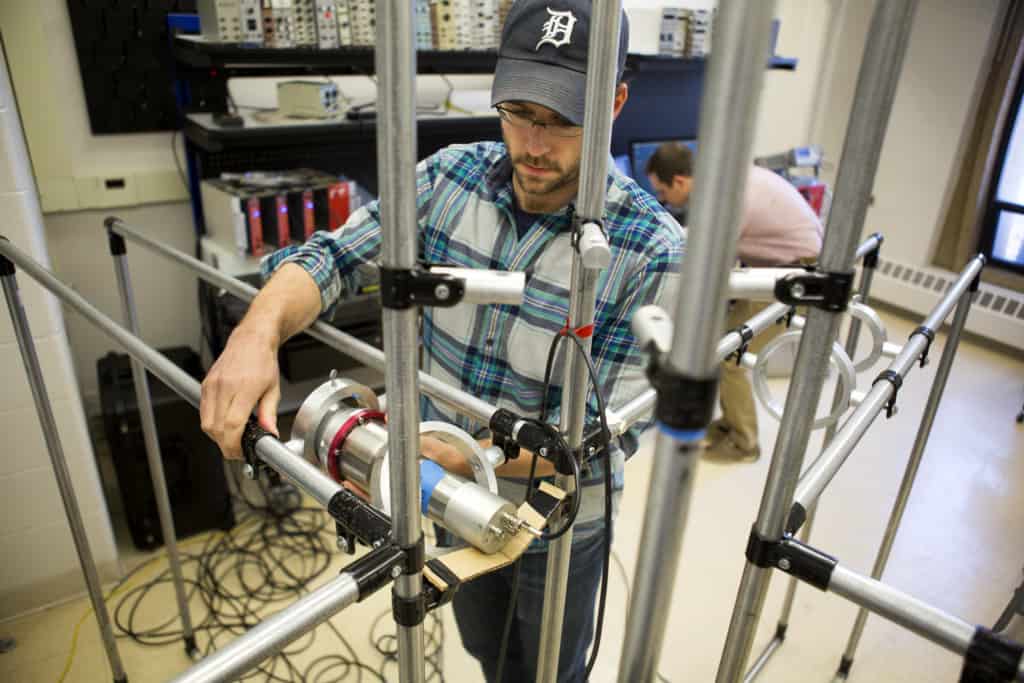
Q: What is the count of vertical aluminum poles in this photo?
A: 8